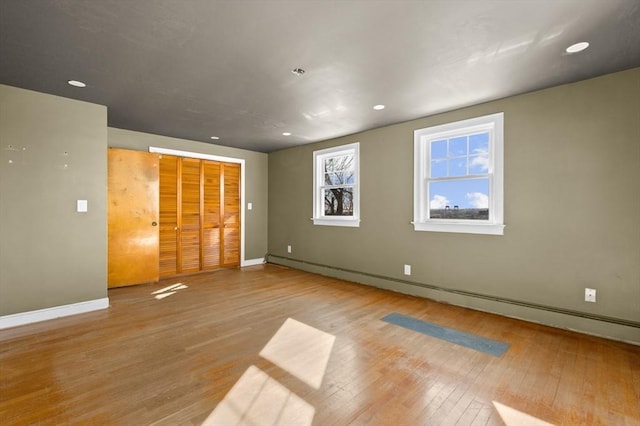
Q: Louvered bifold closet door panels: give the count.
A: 4